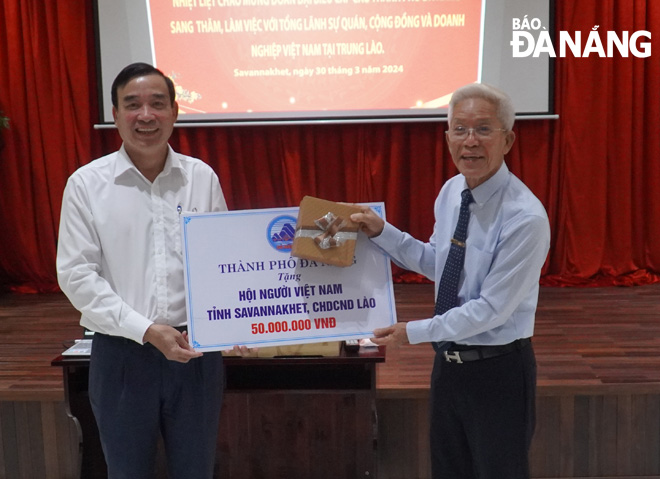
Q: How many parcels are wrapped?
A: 1